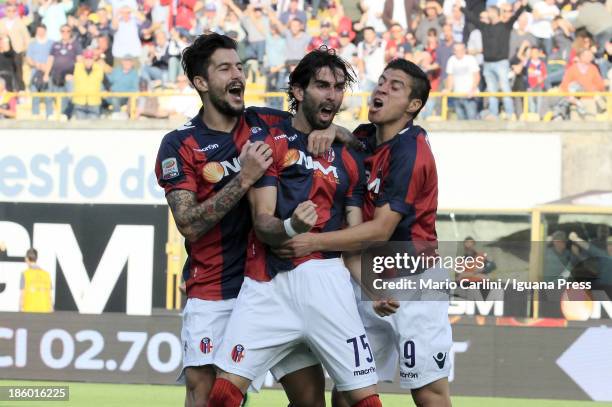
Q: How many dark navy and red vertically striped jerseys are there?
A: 3